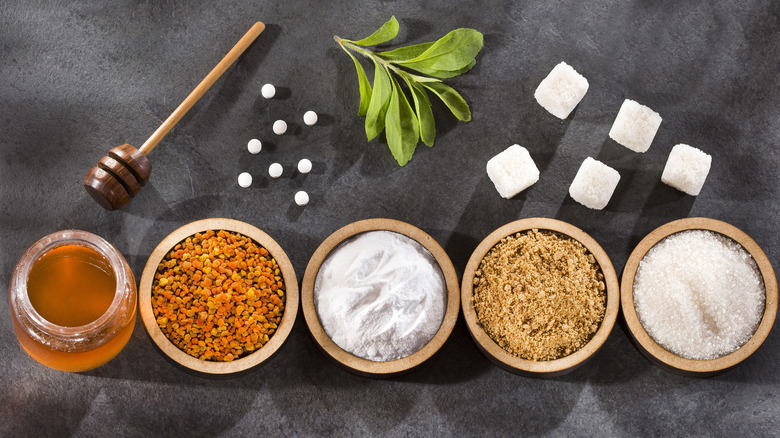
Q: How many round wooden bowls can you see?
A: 4